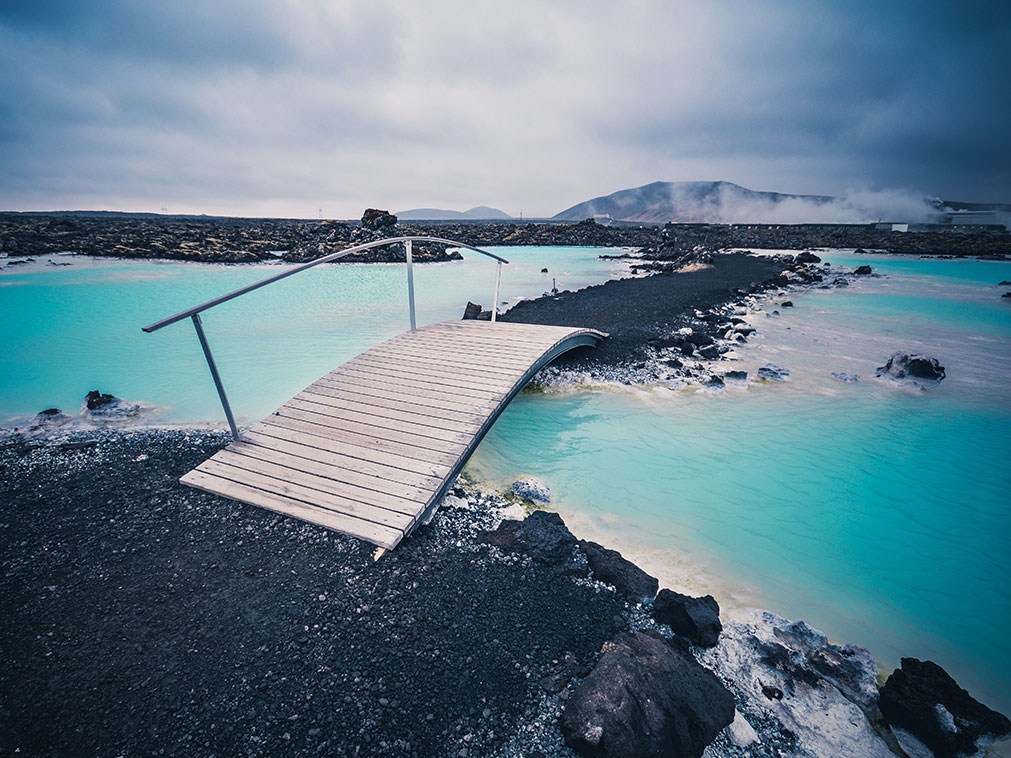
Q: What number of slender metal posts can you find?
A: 3